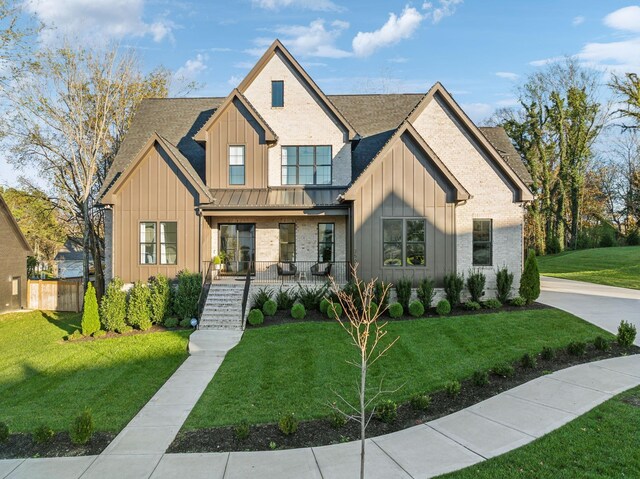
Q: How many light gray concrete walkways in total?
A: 2